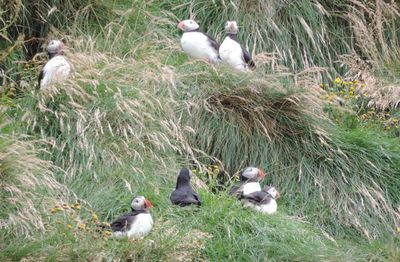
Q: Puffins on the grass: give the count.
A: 7